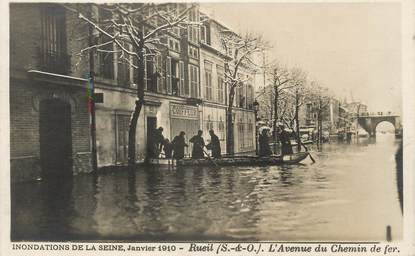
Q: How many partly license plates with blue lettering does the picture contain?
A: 0